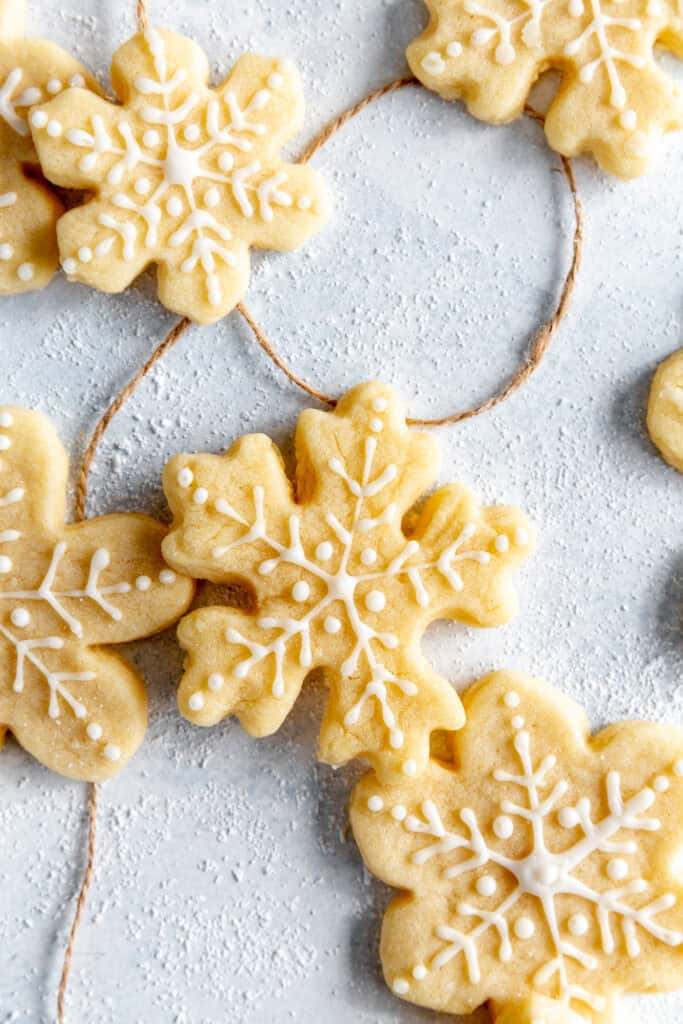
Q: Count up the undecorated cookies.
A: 1